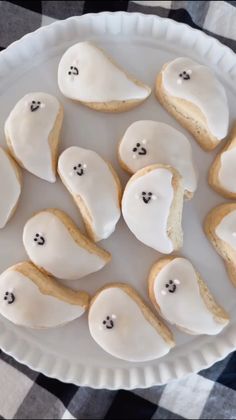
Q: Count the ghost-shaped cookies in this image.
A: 13